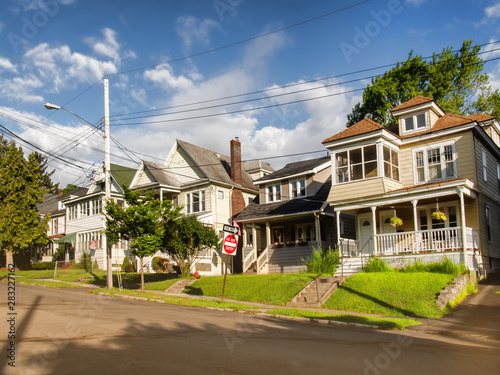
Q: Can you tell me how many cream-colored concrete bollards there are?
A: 0